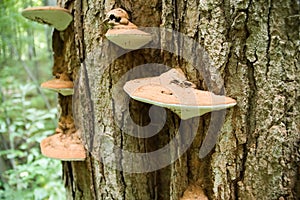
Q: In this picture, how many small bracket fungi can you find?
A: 4